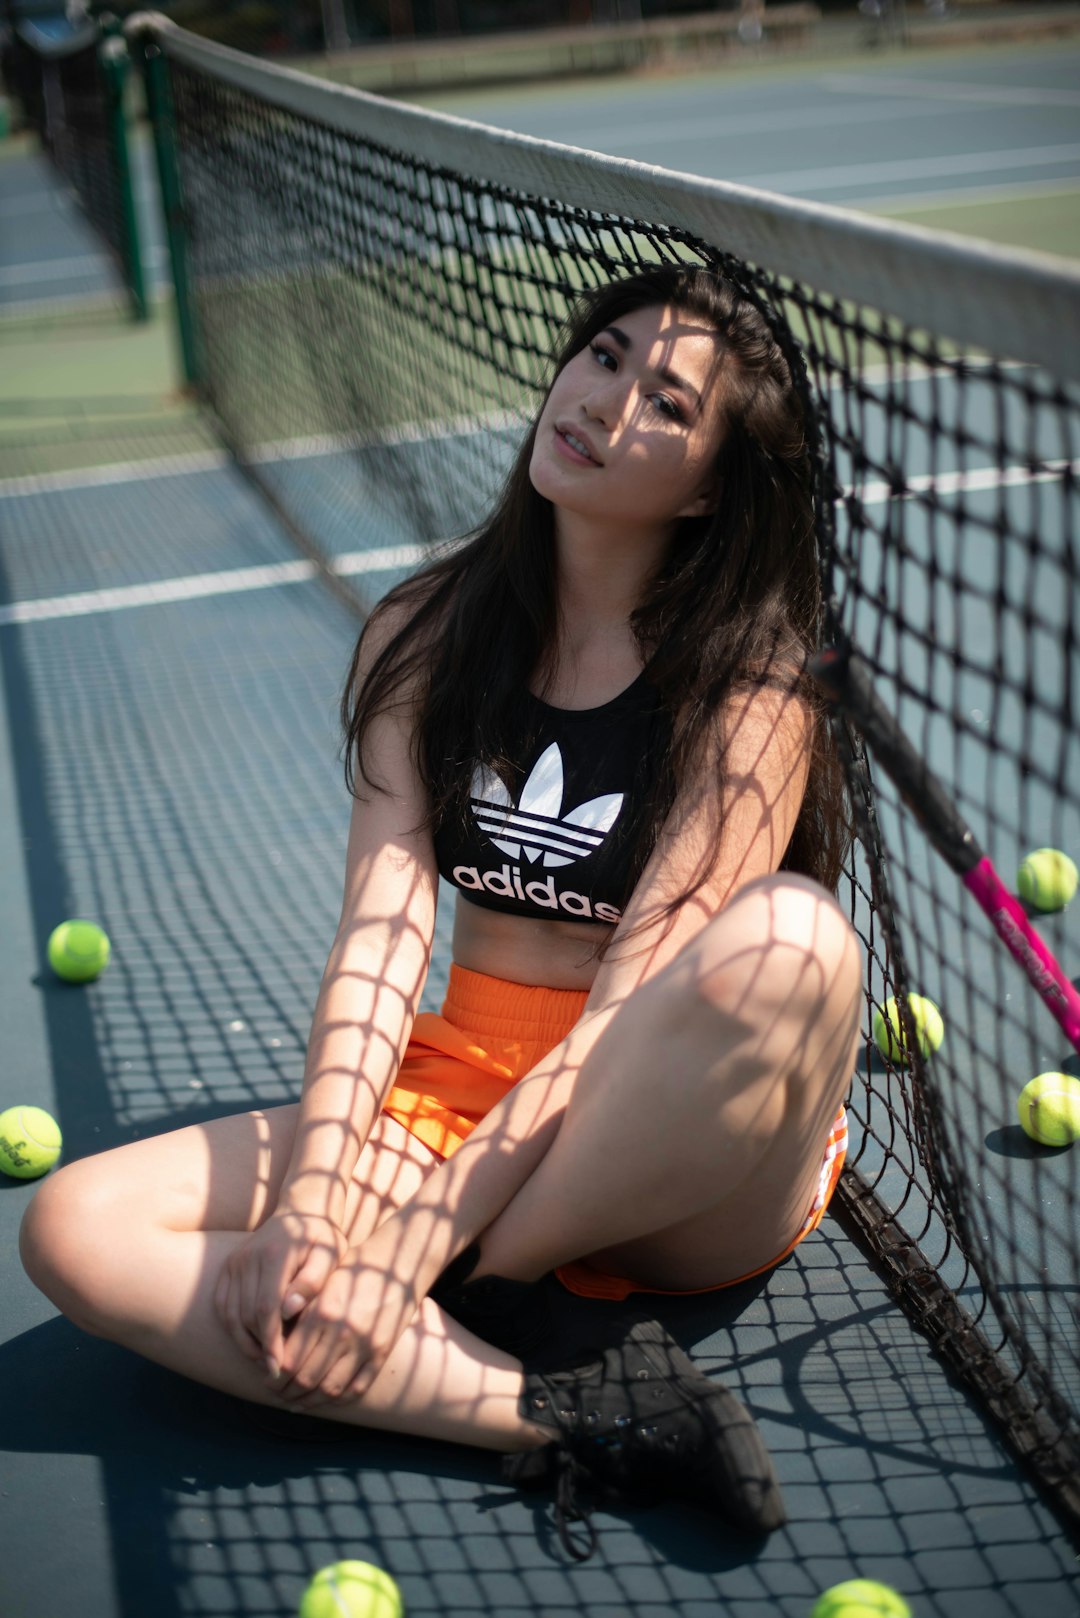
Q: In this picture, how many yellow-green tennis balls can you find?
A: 7